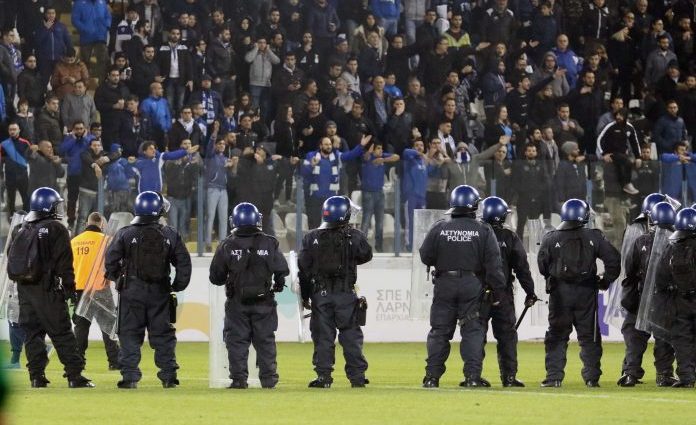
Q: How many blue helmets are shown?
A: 11